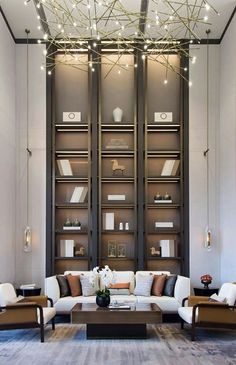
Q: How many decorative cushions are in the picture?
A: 7